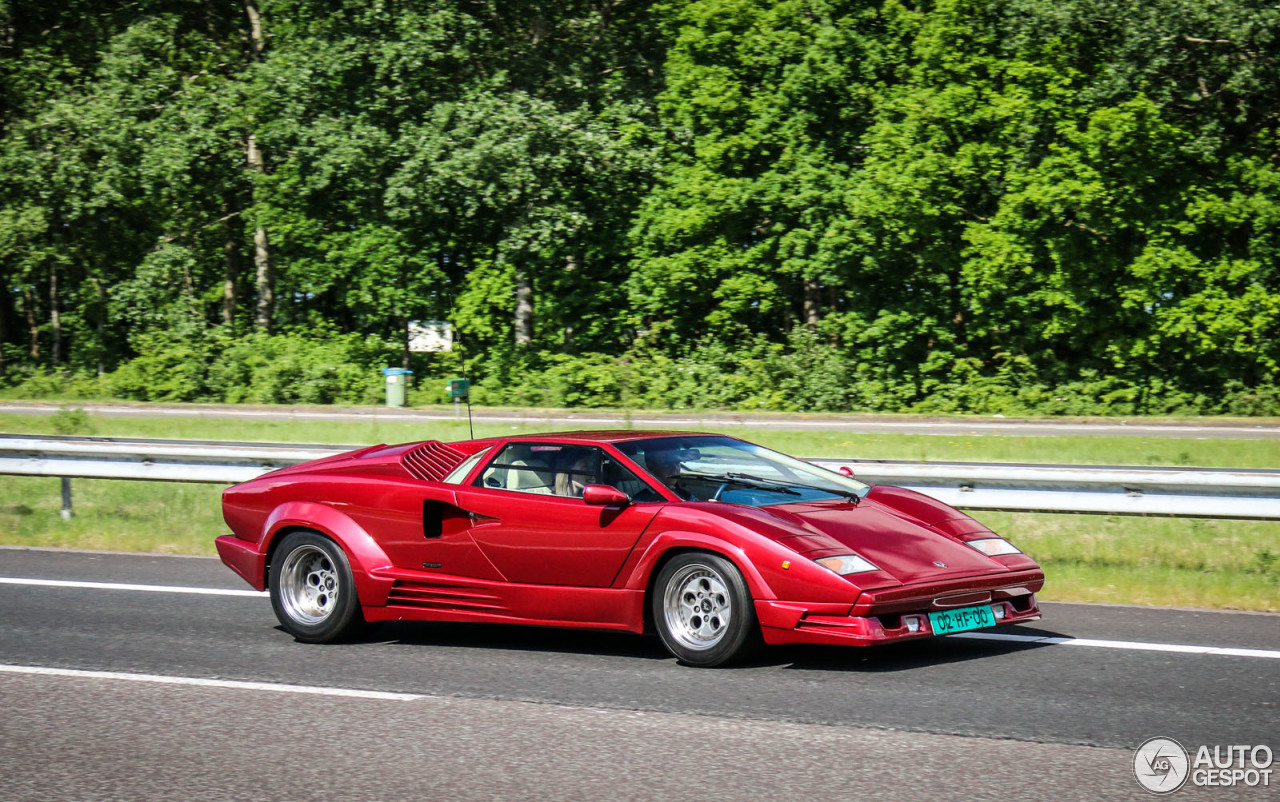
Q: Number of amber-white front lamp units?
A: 2